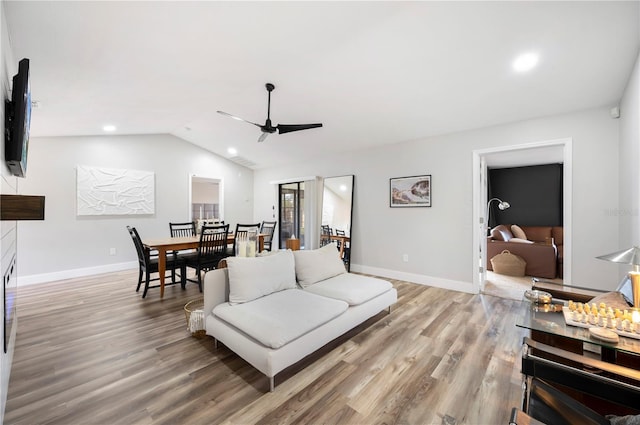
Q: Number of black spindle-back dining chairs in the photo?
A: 6